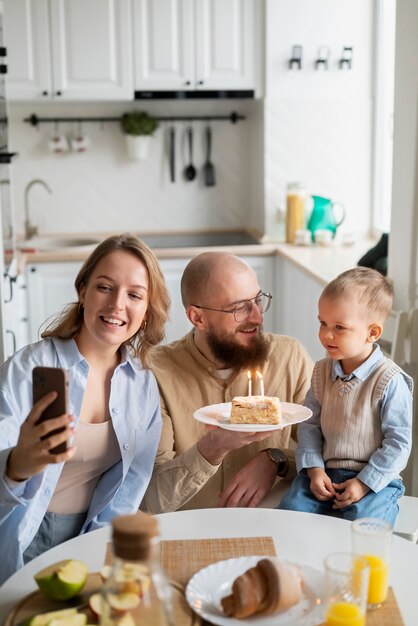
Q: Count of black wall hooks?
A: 3